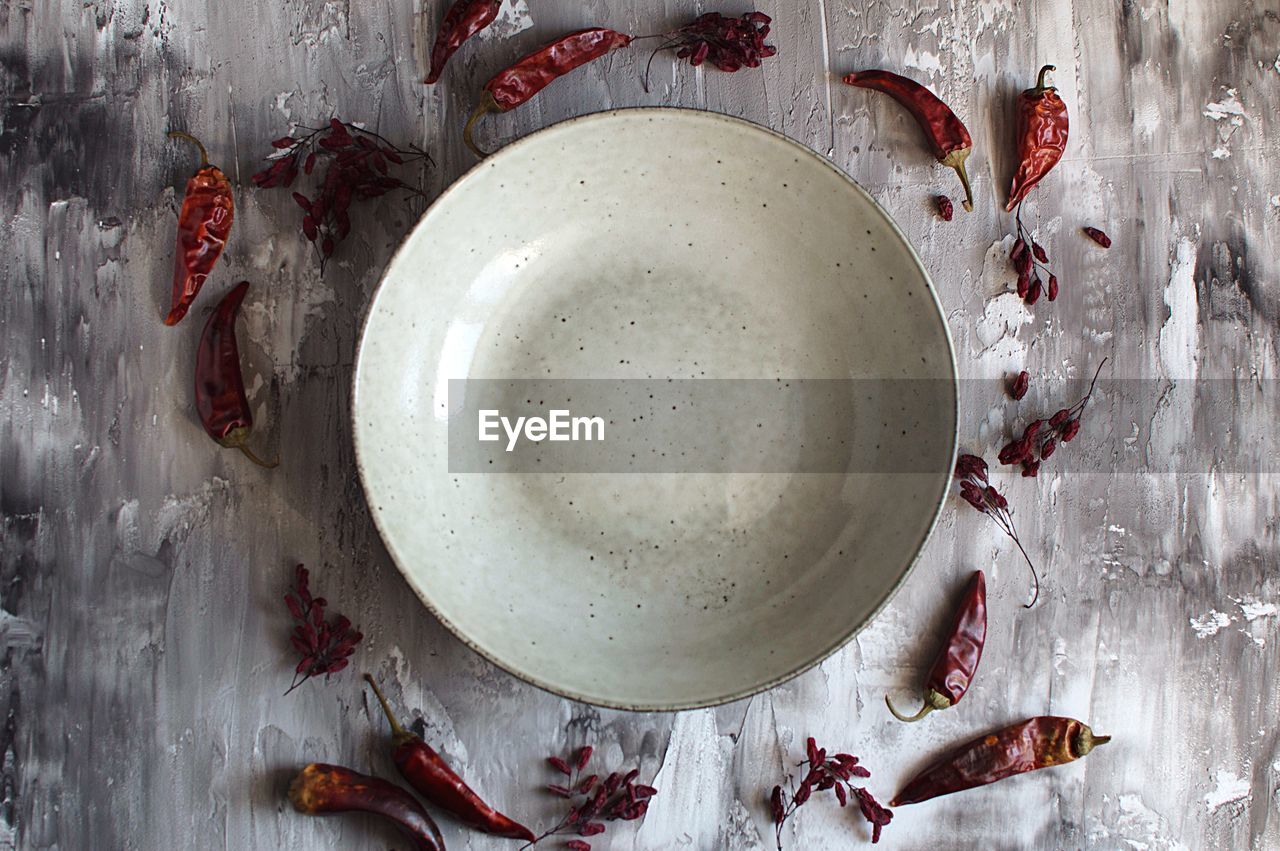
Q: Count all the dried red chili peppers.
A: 10